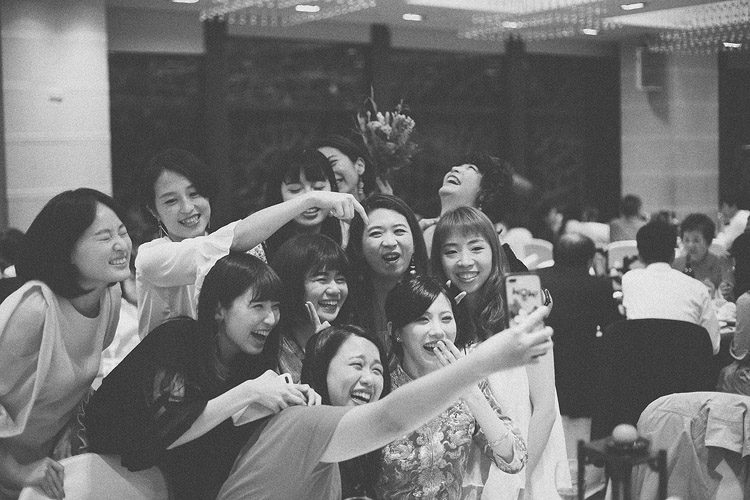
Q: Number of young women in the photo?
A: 11